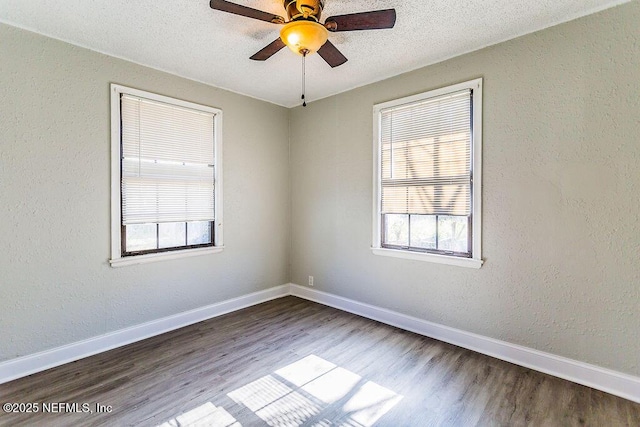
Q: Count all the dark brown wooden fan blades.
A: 4